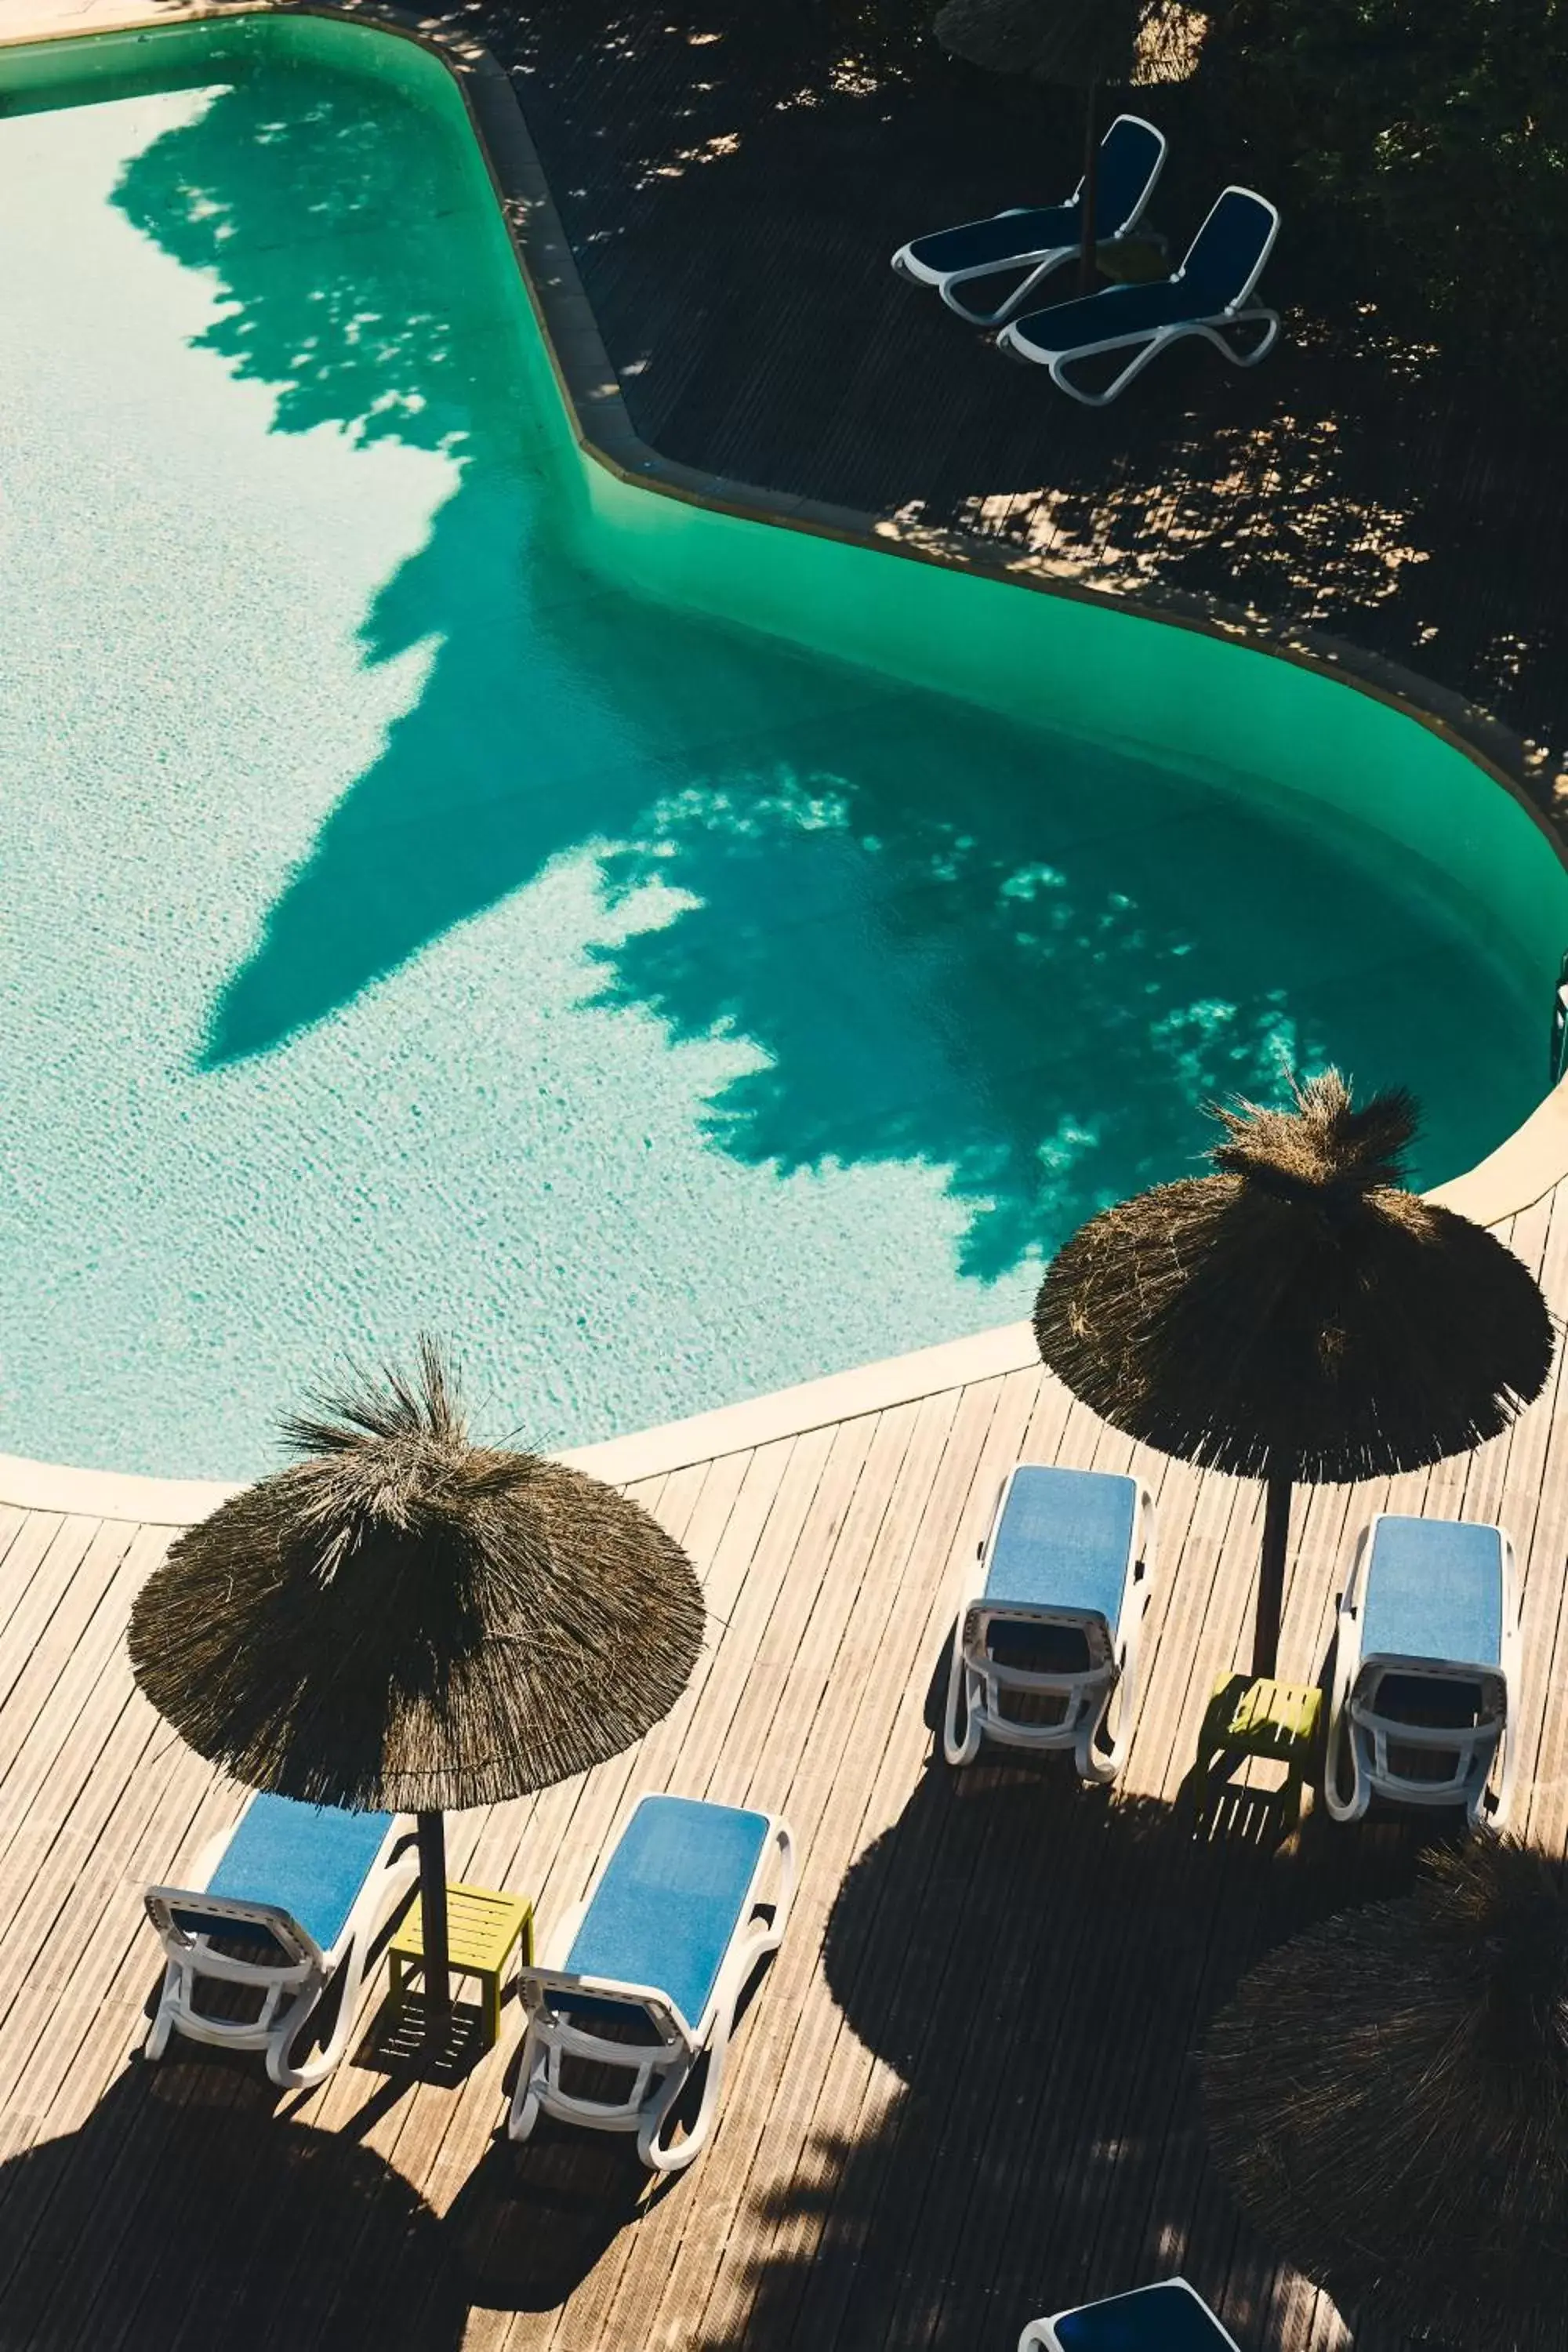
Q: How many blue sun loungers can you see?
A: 7